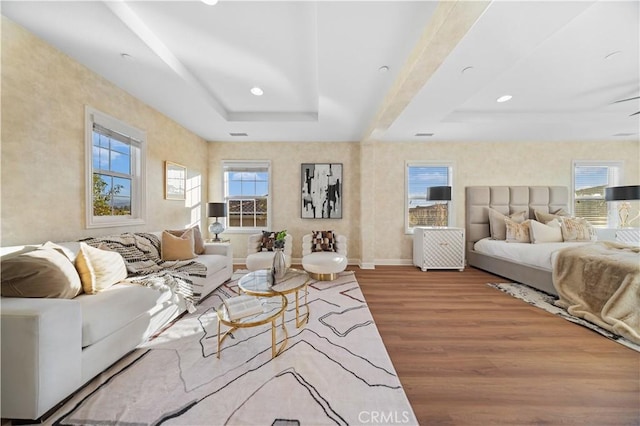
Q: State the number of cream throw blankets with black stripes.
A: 1